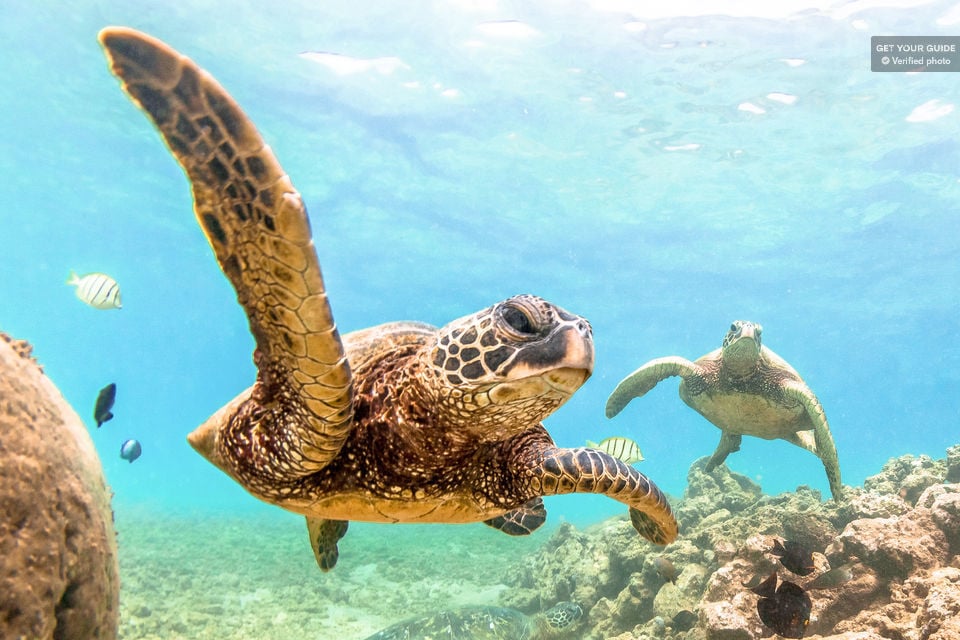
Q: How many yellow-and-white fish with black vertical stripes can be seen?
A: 2